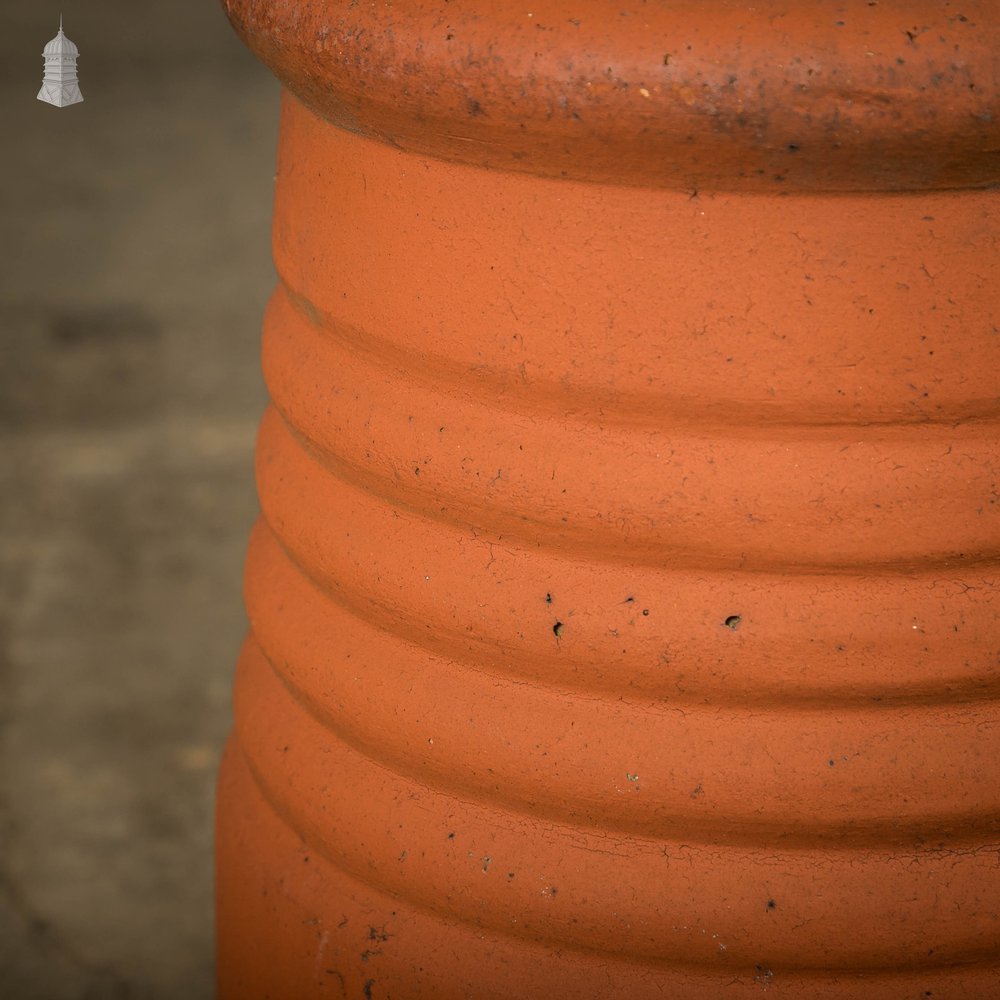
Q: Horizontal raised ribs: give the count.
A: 4